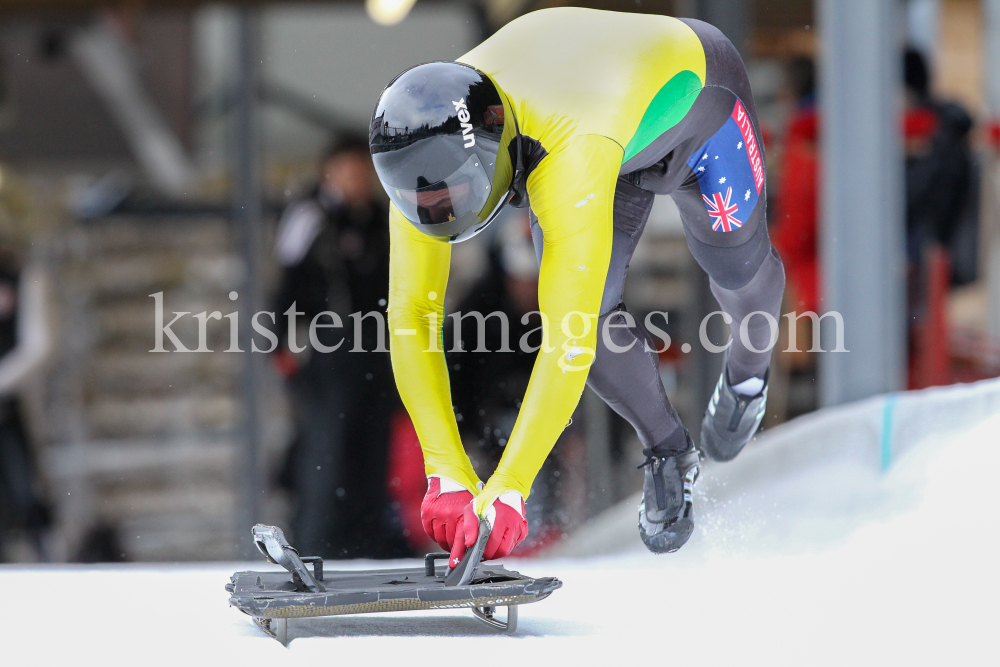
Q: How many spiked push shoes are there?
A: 2